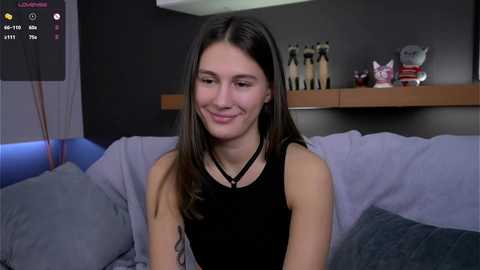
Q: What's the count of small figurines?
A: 6